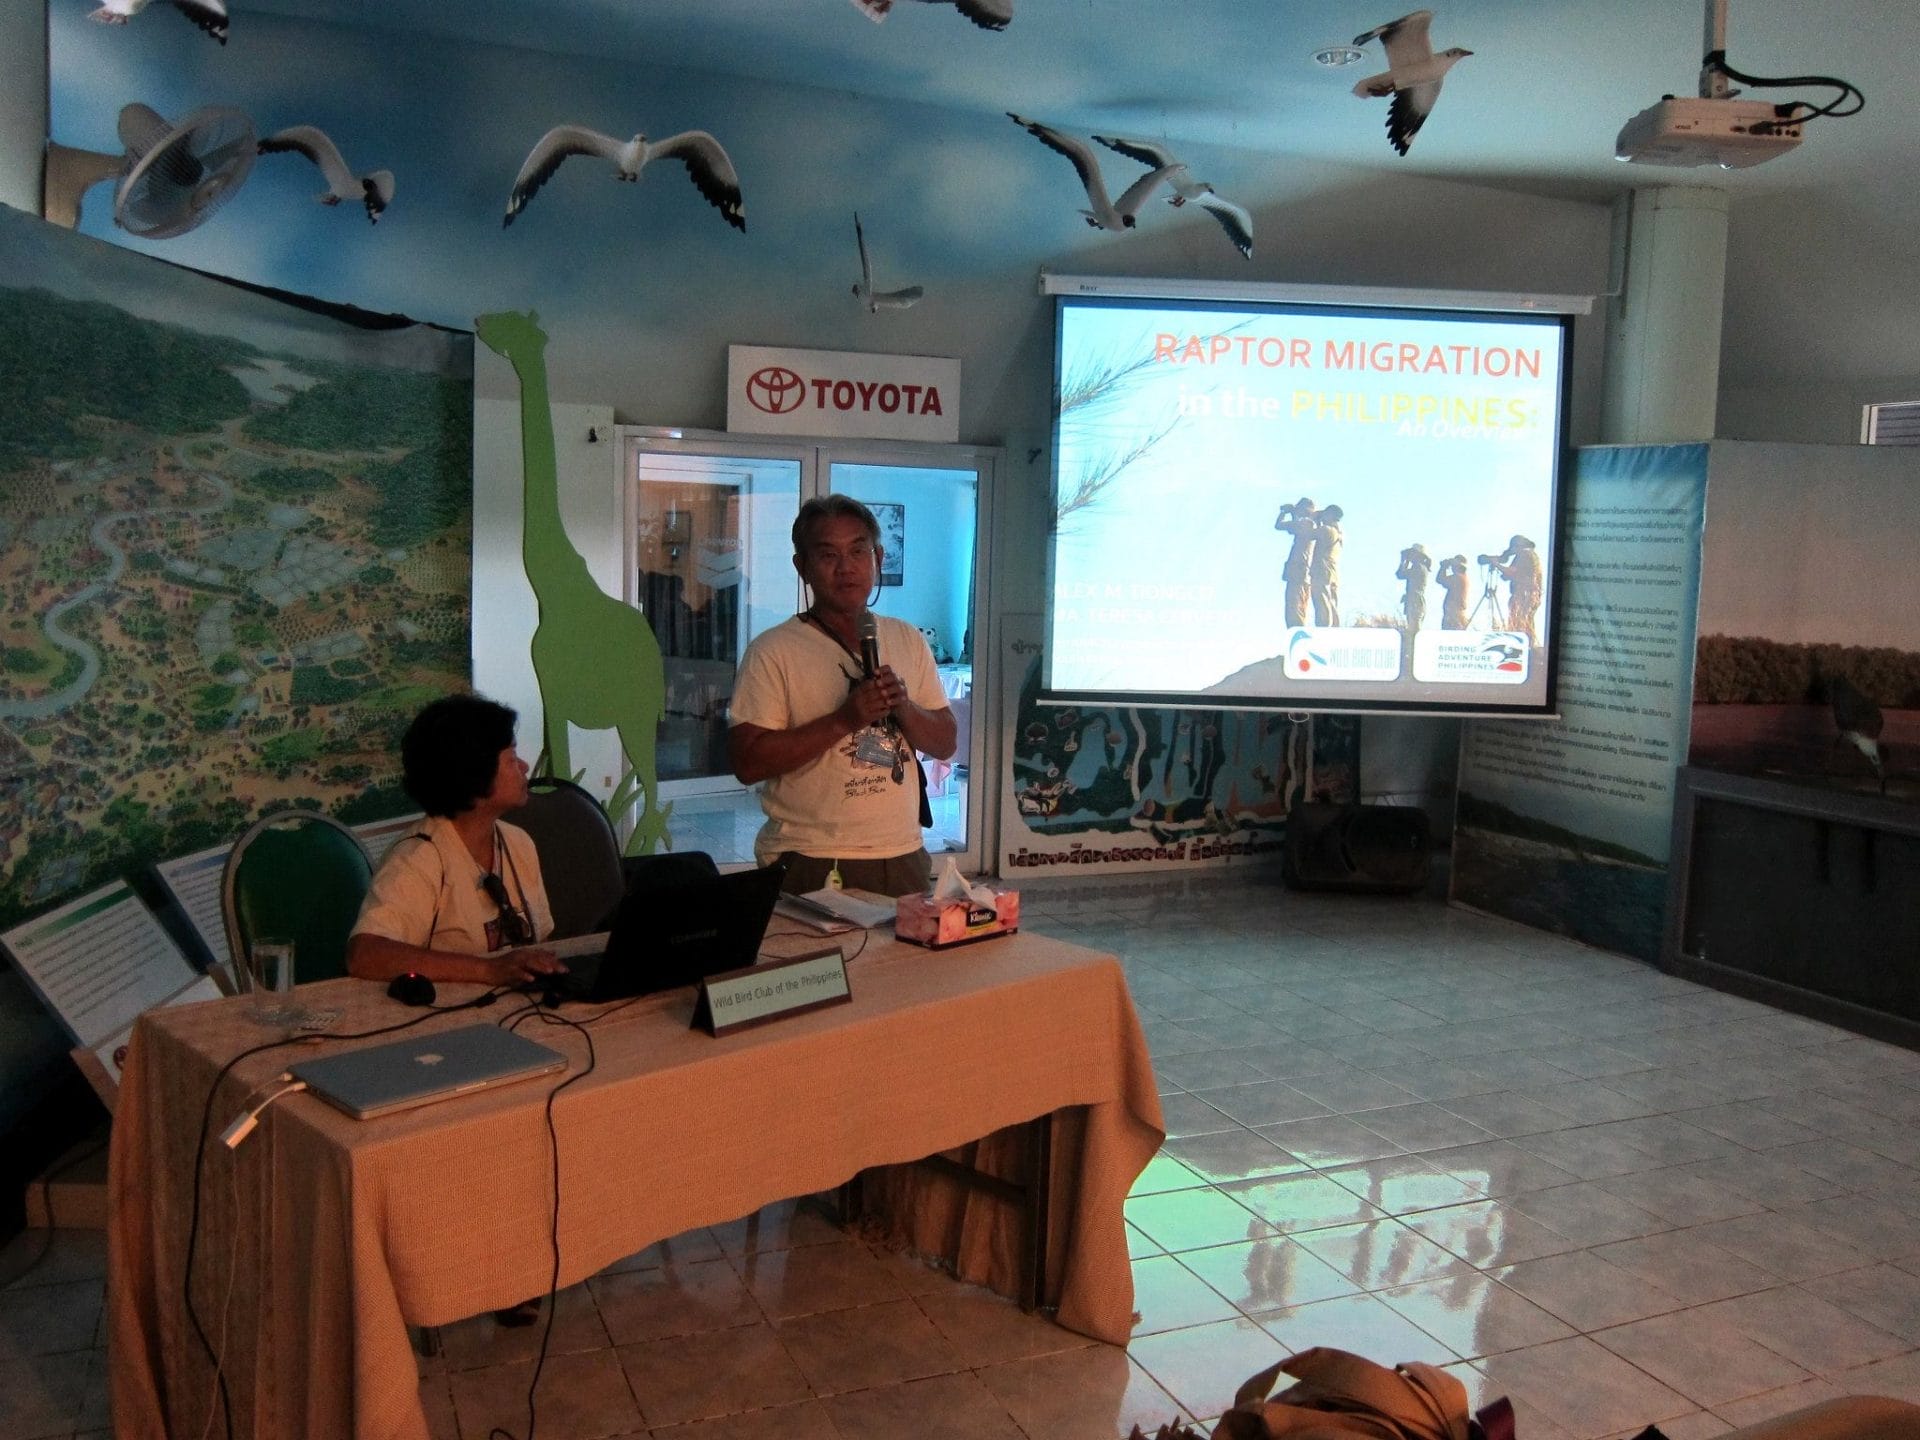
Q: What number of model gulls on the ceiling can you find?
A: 8